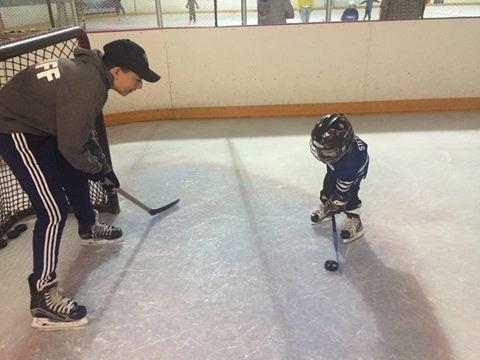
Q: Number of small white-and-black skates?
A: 2